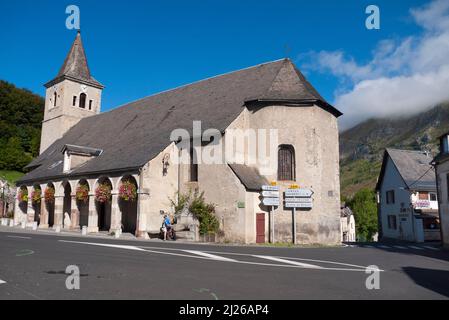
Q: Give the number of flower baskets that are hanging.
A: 6